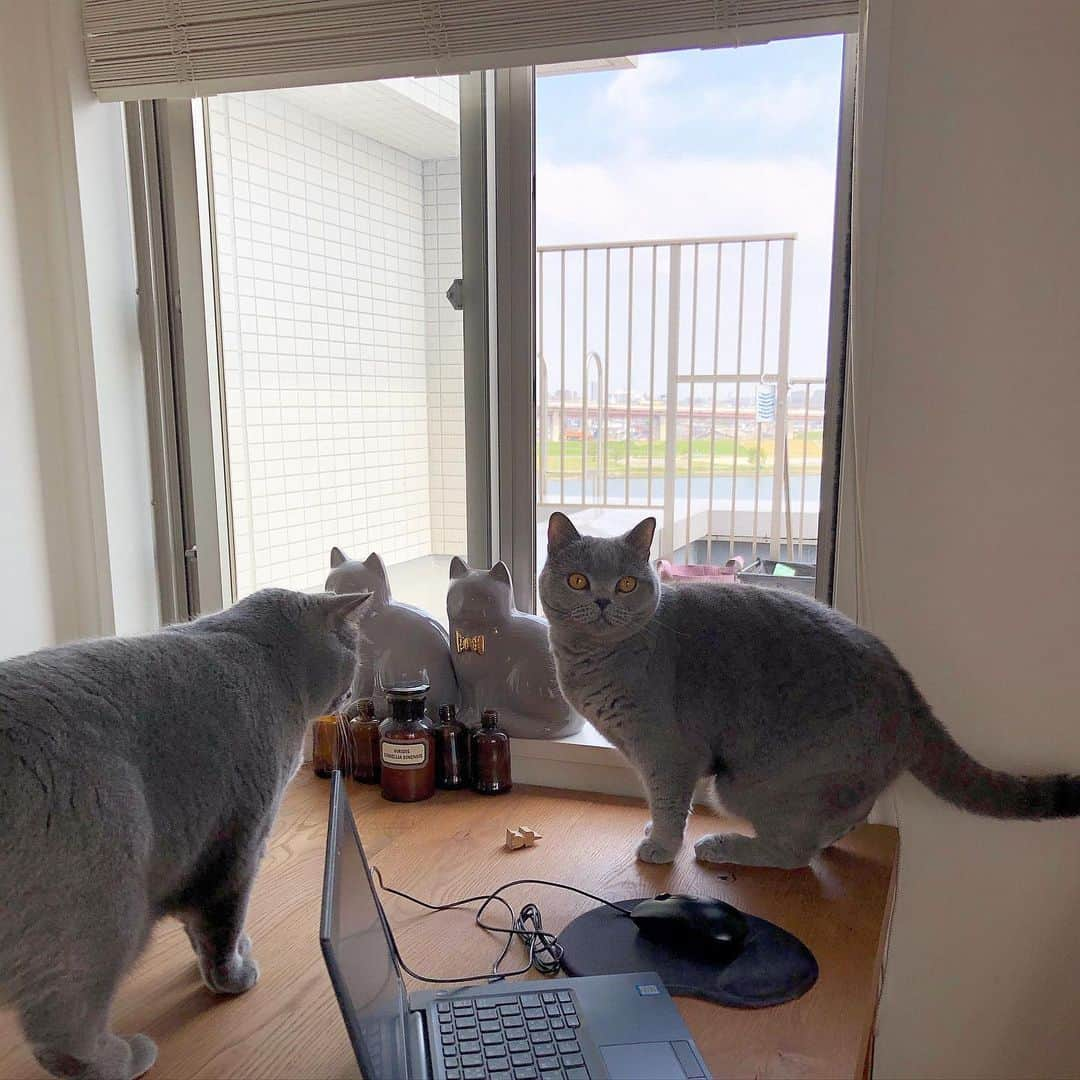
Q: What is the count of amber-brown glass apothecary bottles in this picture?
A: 5